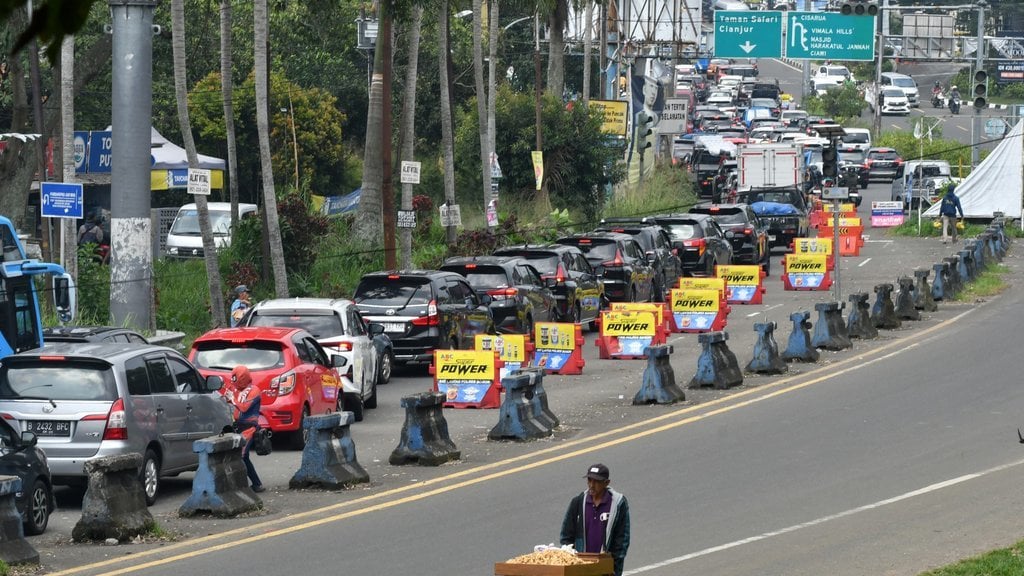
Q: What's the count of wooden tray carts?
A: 1